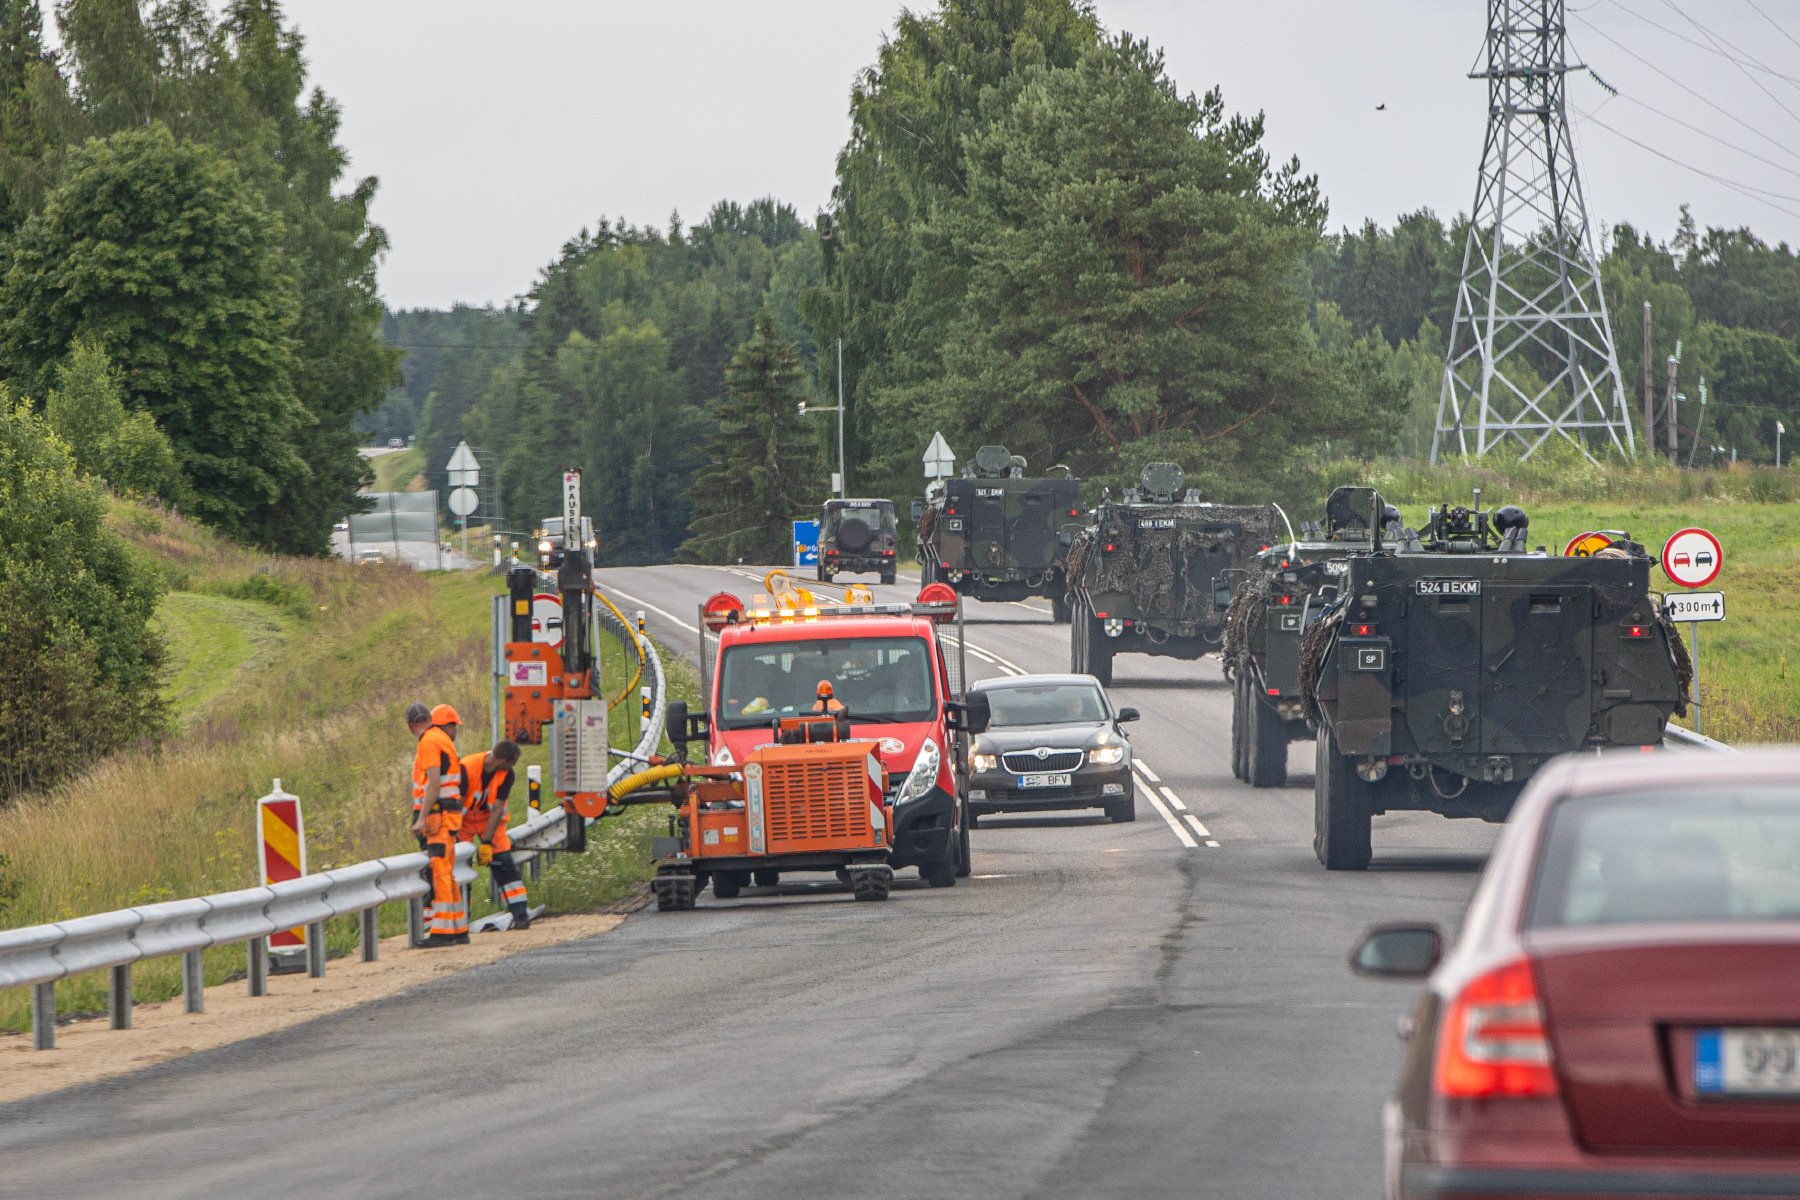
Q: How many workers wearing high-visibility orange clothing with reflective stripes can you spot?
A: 3